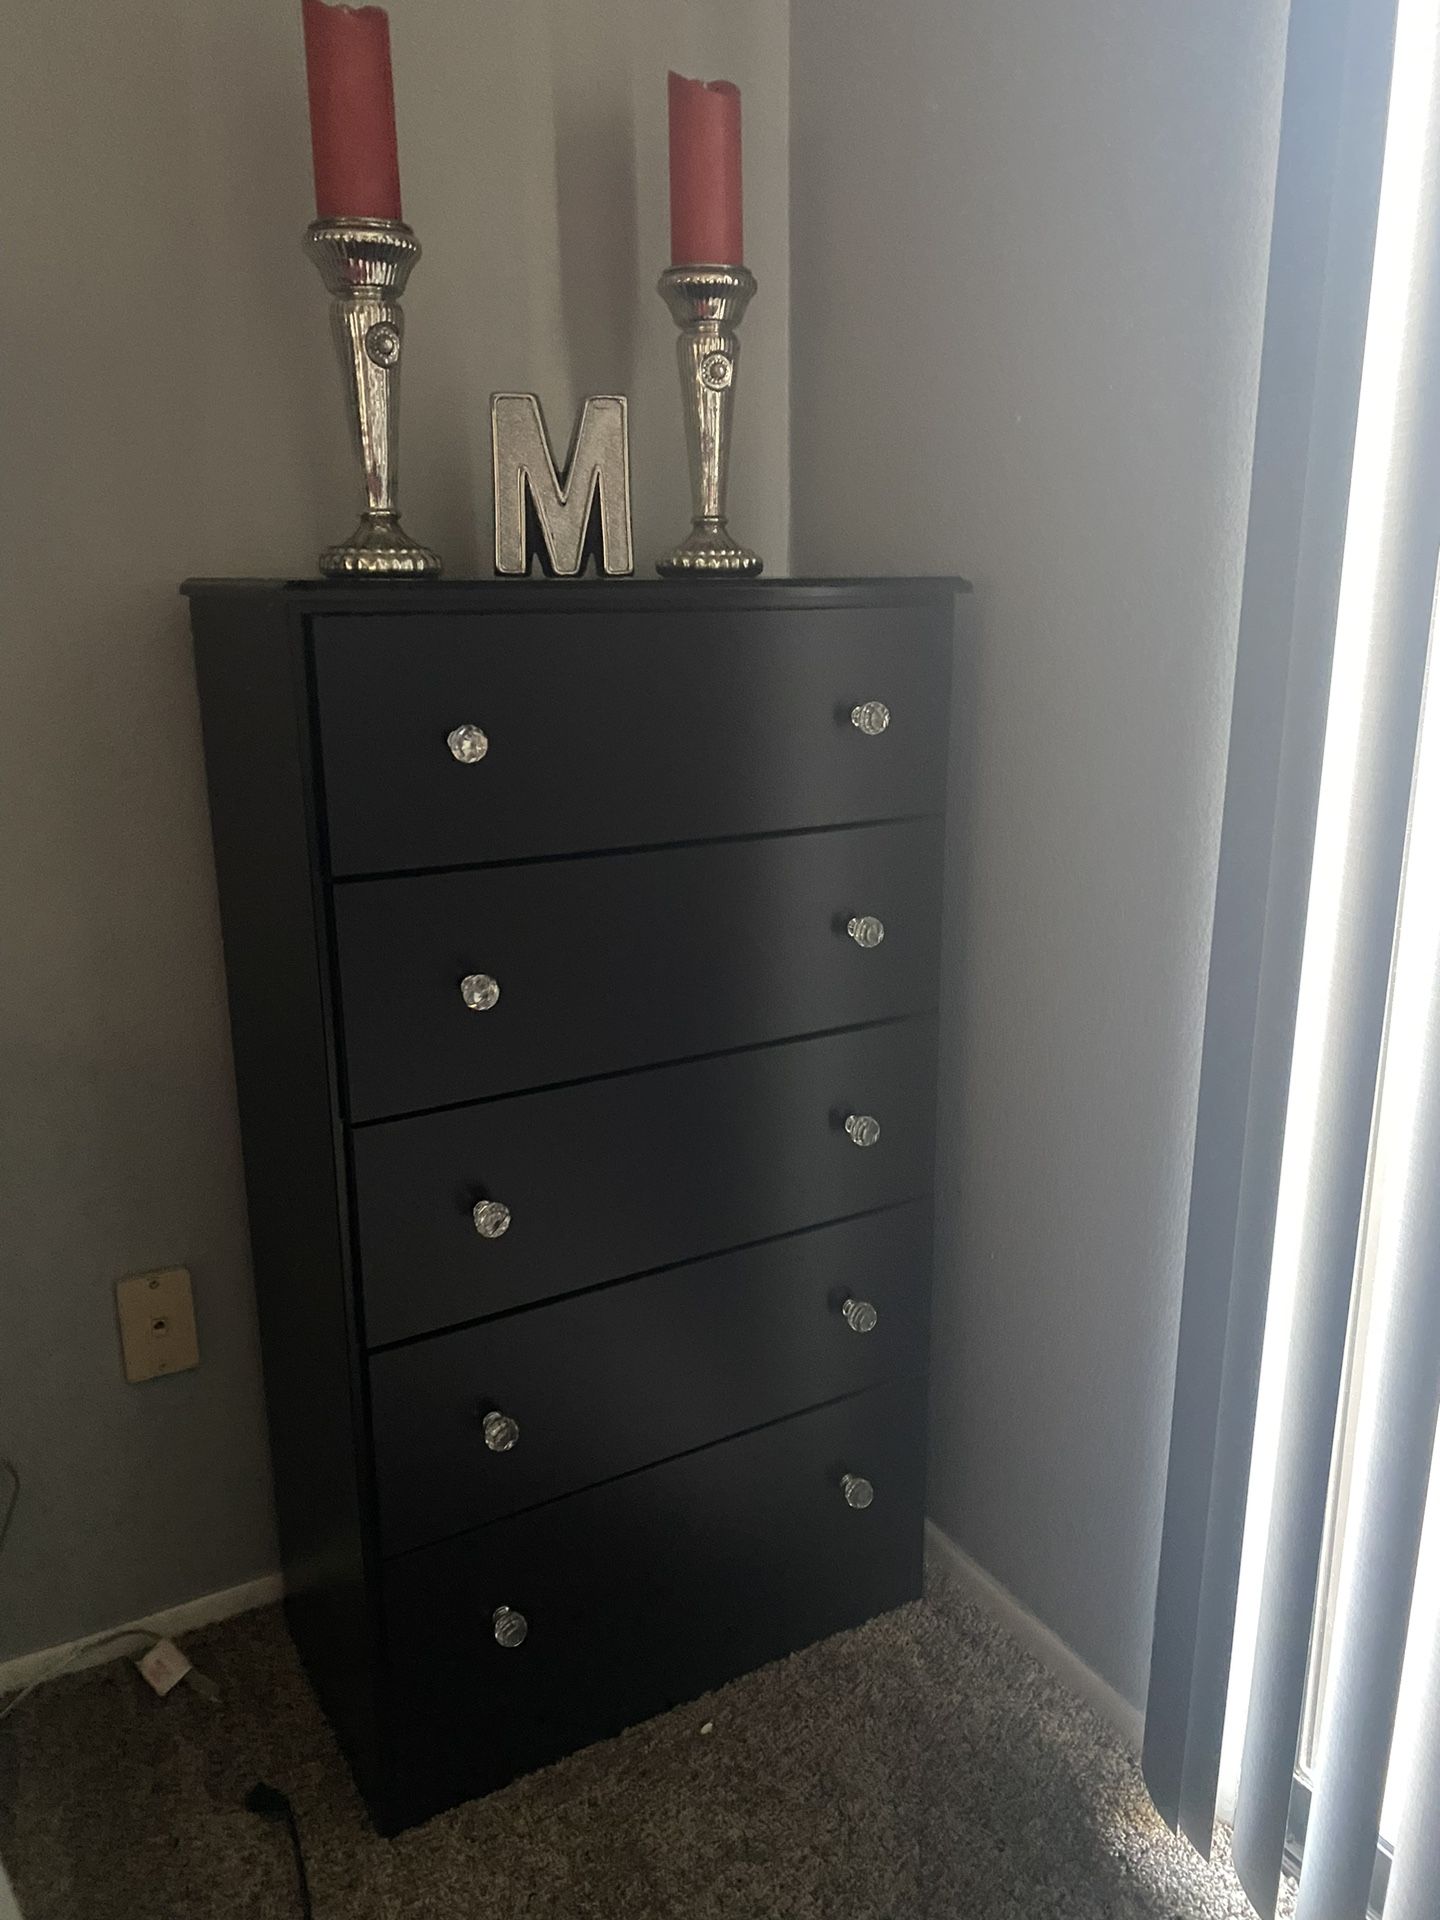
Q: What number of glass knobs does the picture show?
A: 10